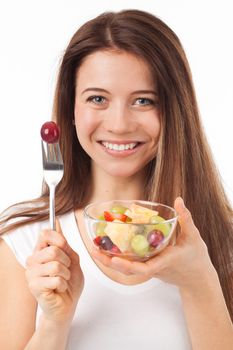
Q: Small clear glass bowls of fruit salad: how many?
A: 1